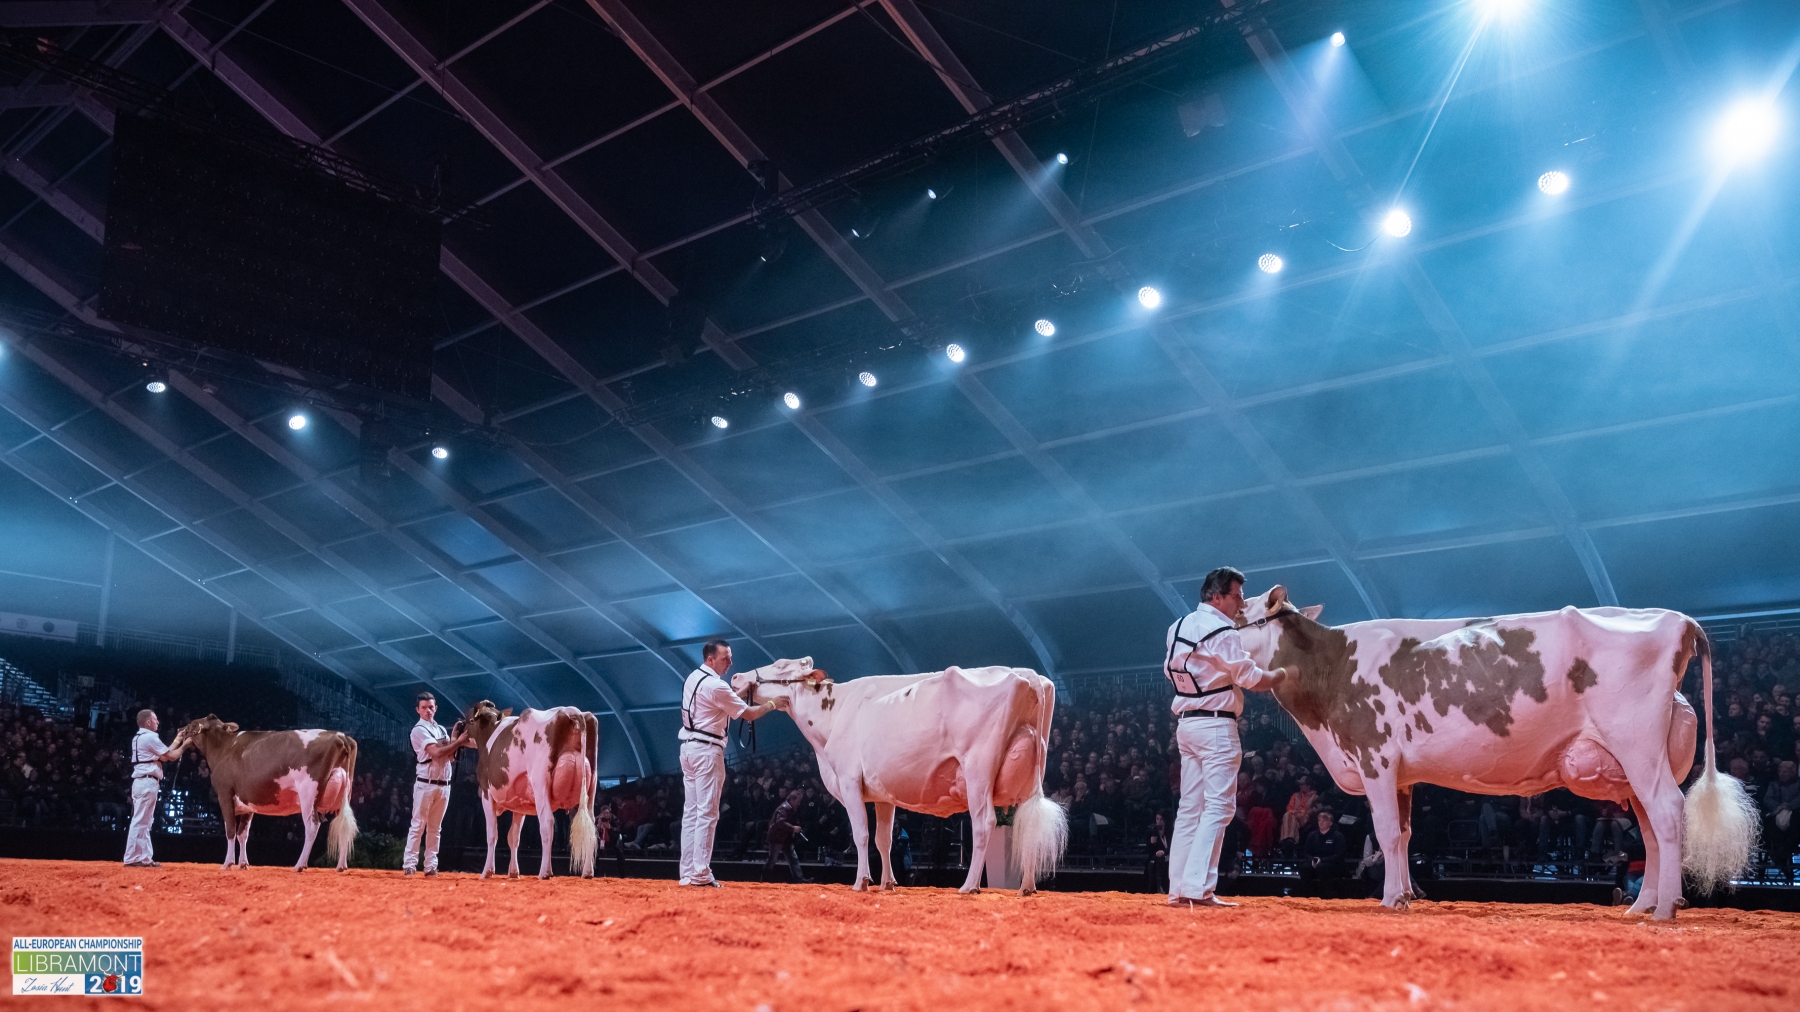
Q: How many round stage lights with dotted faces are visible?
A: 12